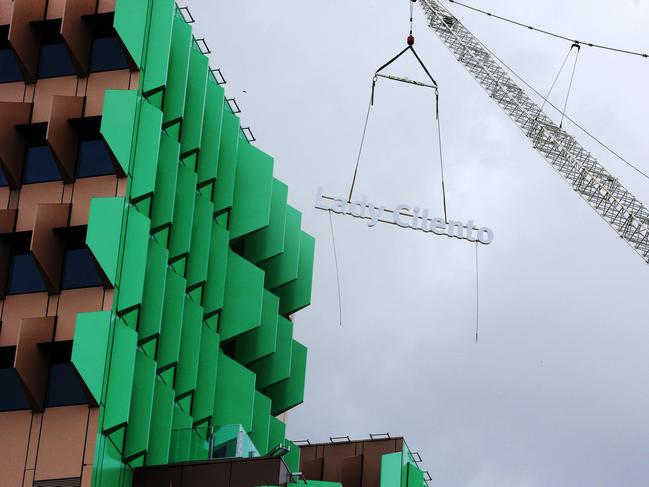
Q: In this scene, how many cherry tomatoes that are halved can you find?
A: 0